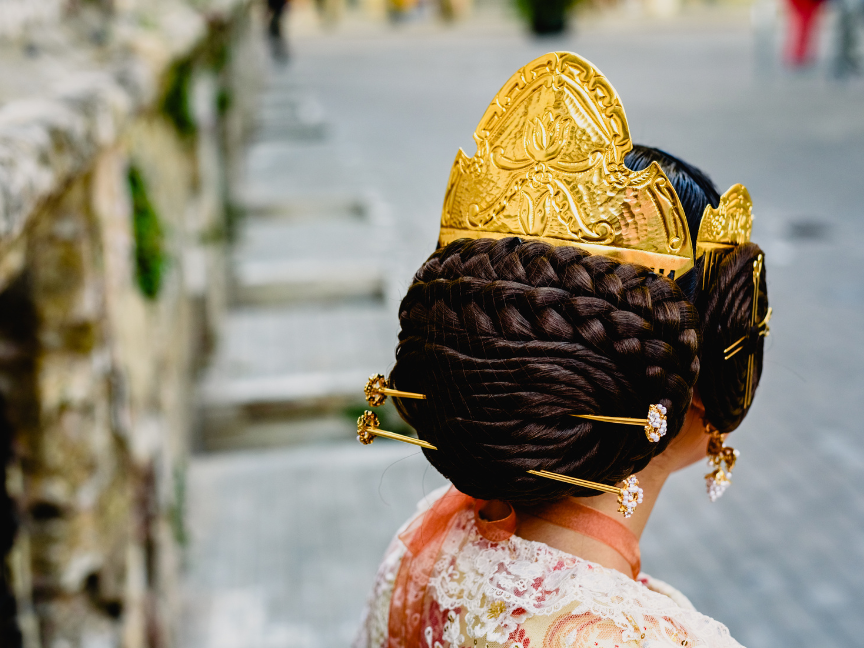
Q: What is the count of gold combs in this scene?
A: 2